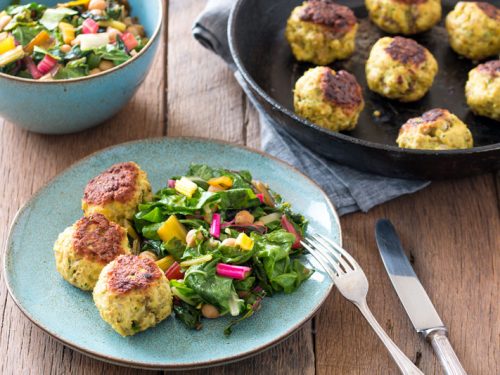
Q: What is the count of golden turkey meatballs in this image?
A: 10